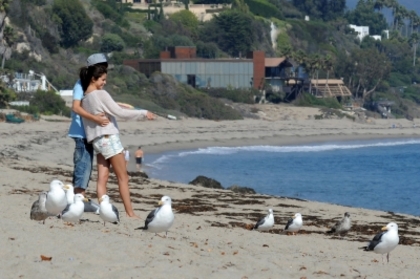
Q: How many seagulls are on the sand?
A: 10